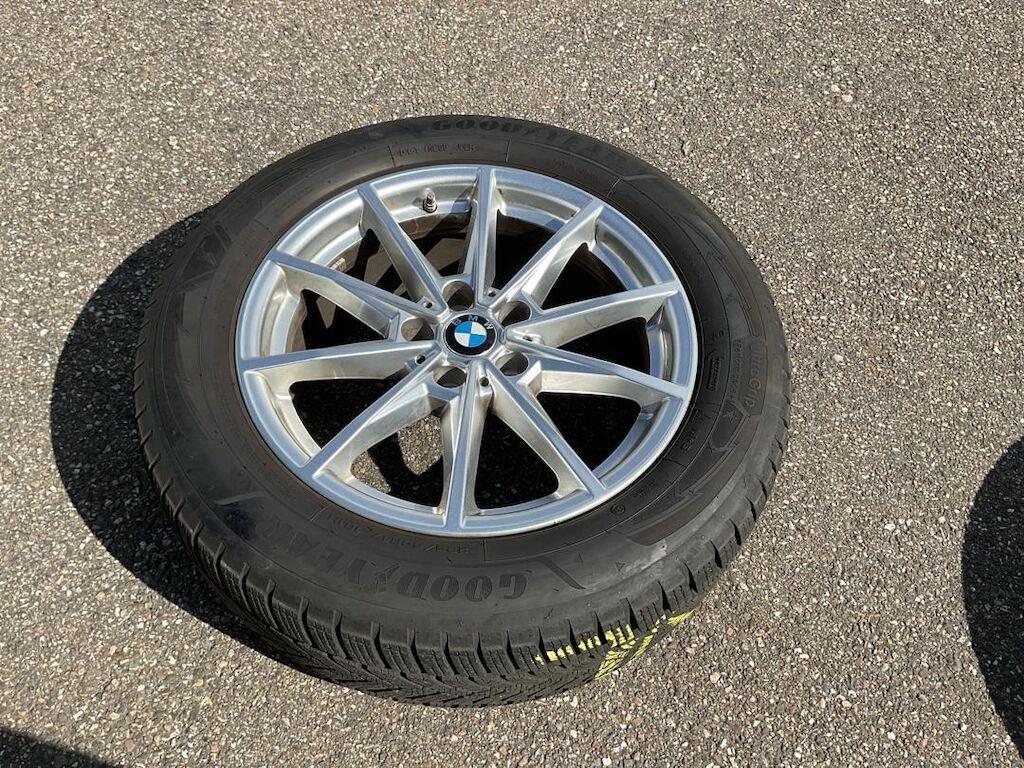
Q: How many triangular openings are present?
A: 10